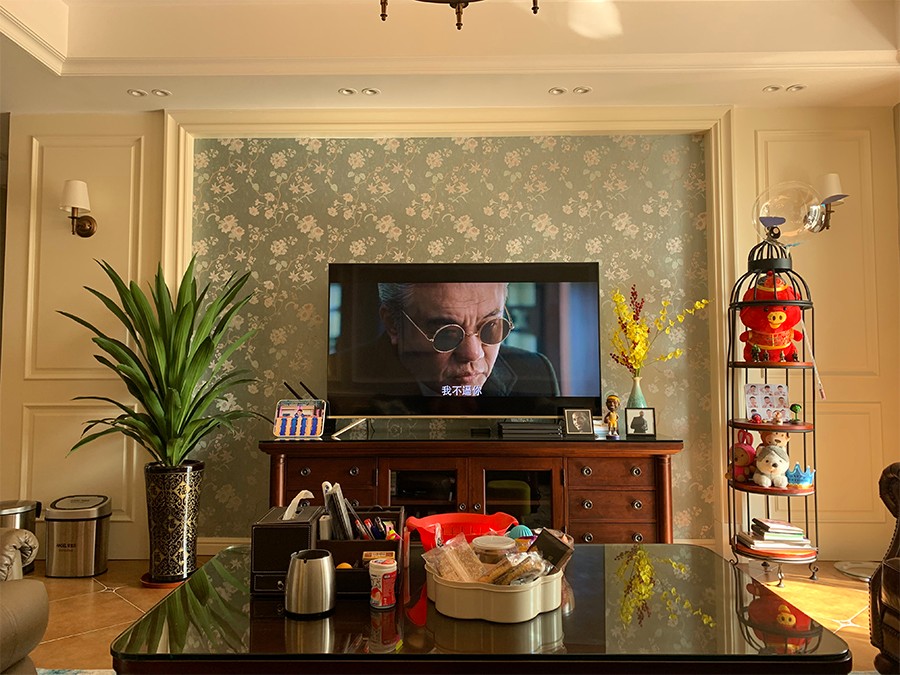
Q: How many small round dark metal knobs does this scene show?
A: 12